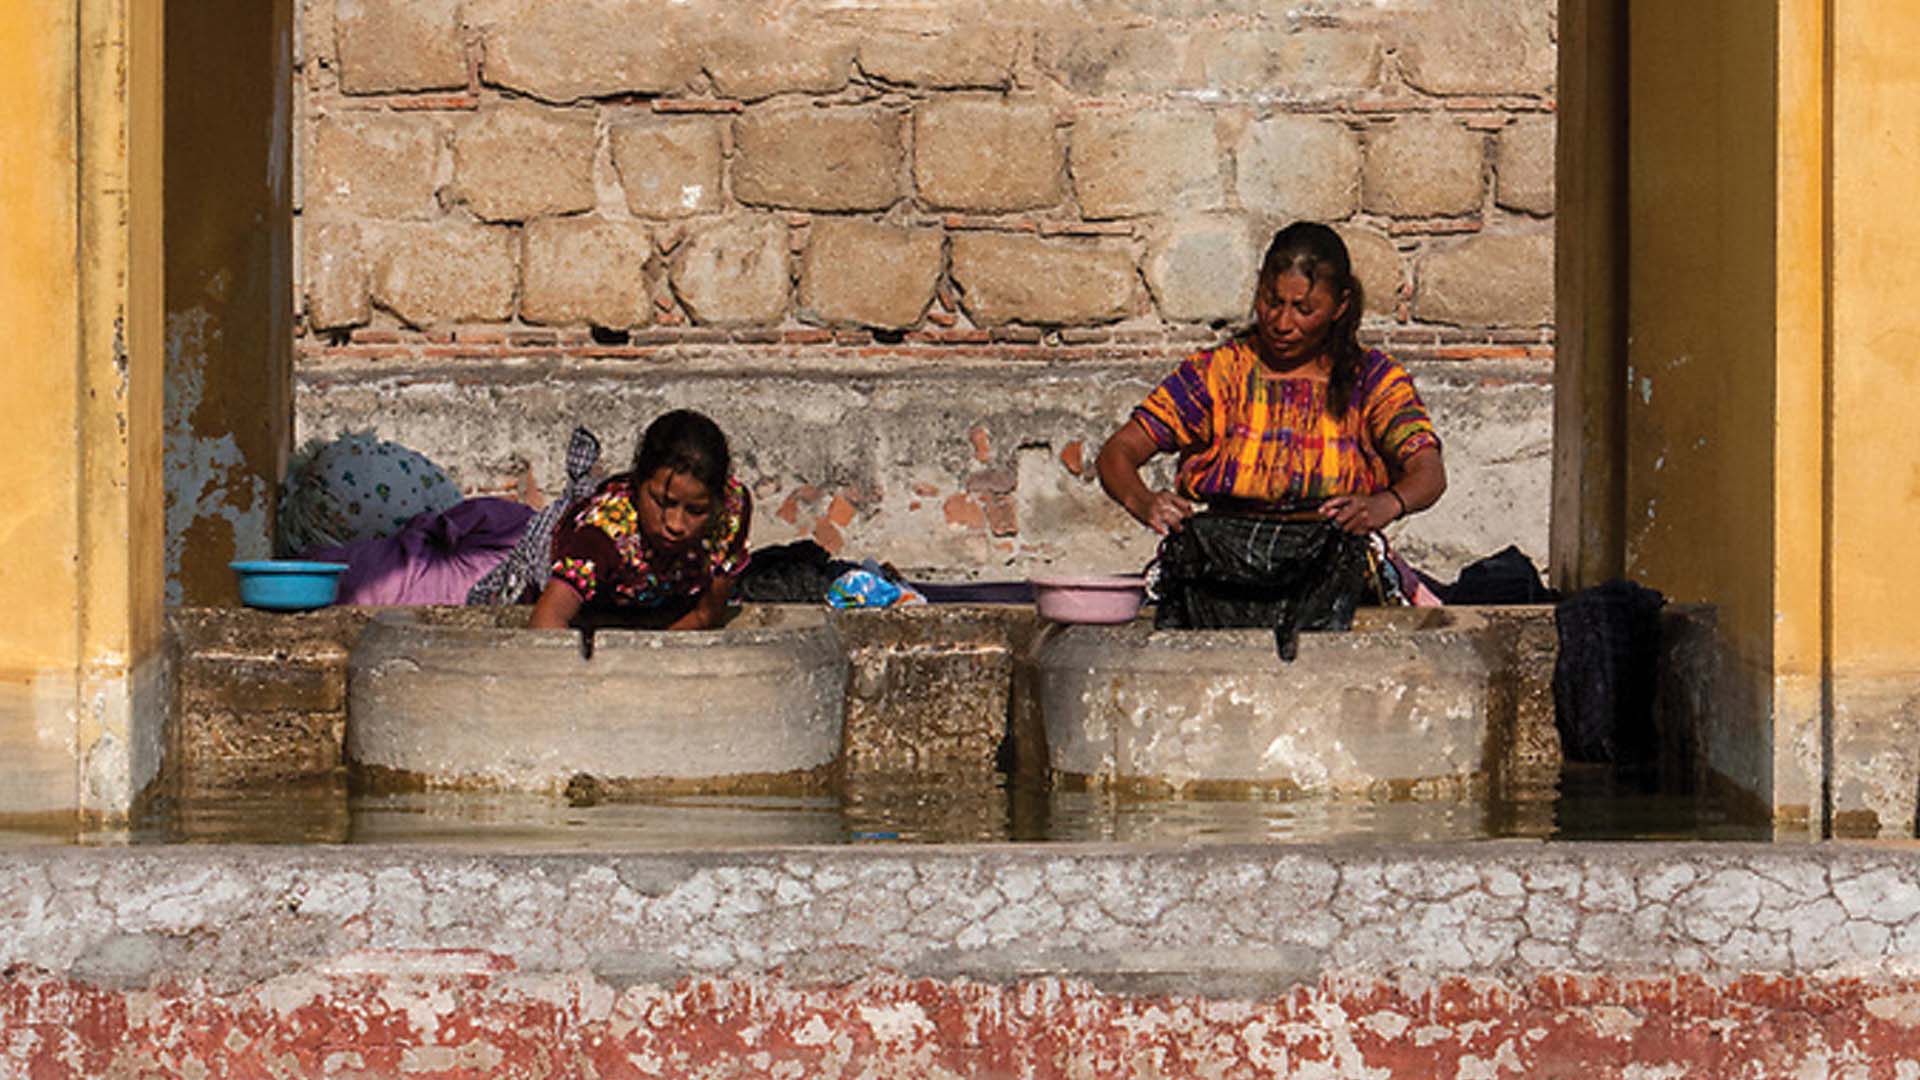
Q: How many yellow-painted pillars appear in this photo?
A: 2